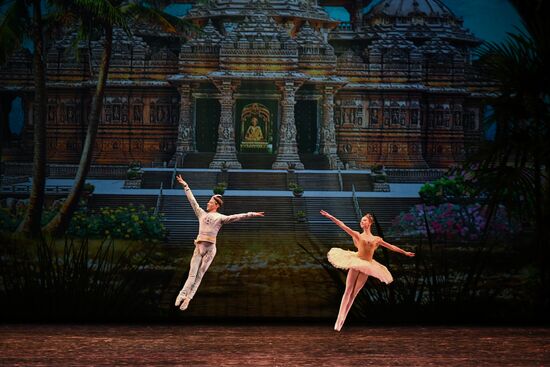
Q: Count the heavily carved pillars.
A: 4